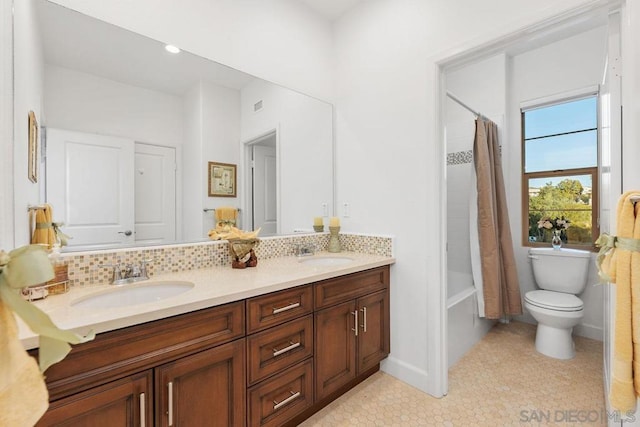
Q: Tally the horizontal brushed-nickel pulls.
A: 3